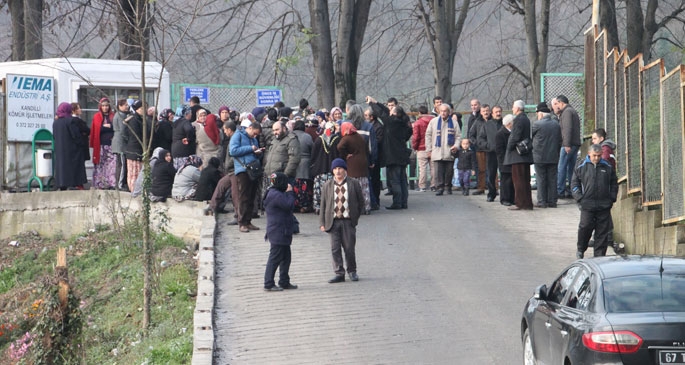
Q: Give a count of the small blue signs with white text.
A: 2